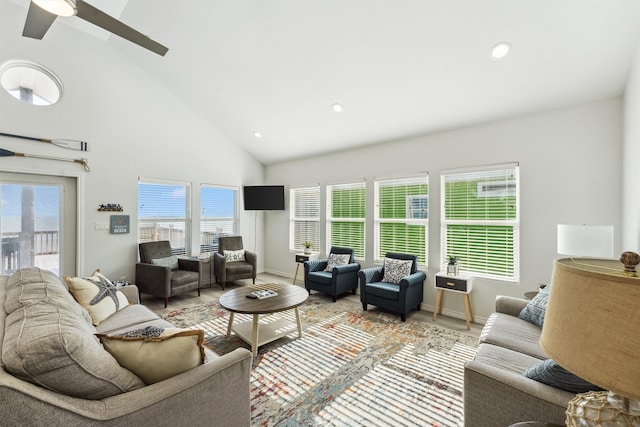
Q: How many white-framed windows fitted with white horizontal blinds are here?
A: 6